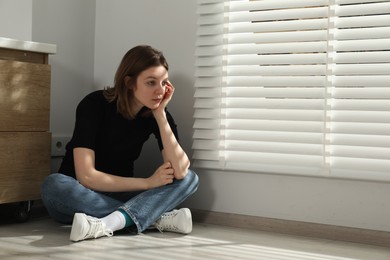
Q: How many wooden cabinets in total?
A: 1